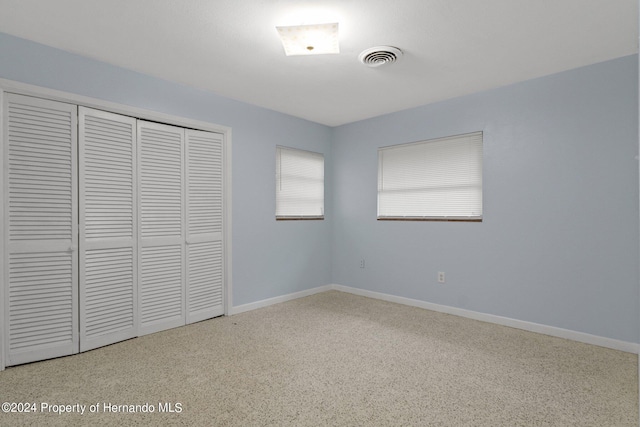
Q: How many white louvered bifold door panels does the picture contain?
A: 4